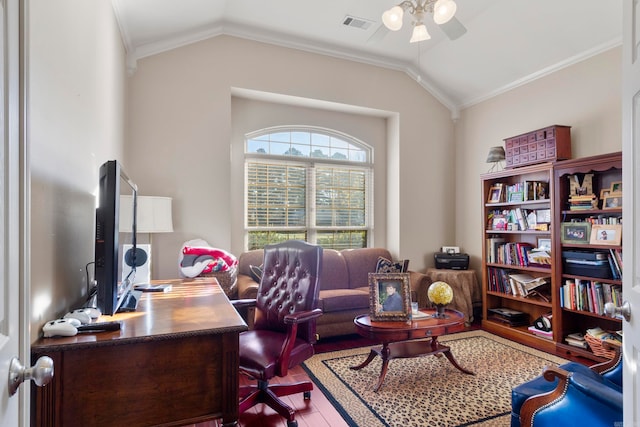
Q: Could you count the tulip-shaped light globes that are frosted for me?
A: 3